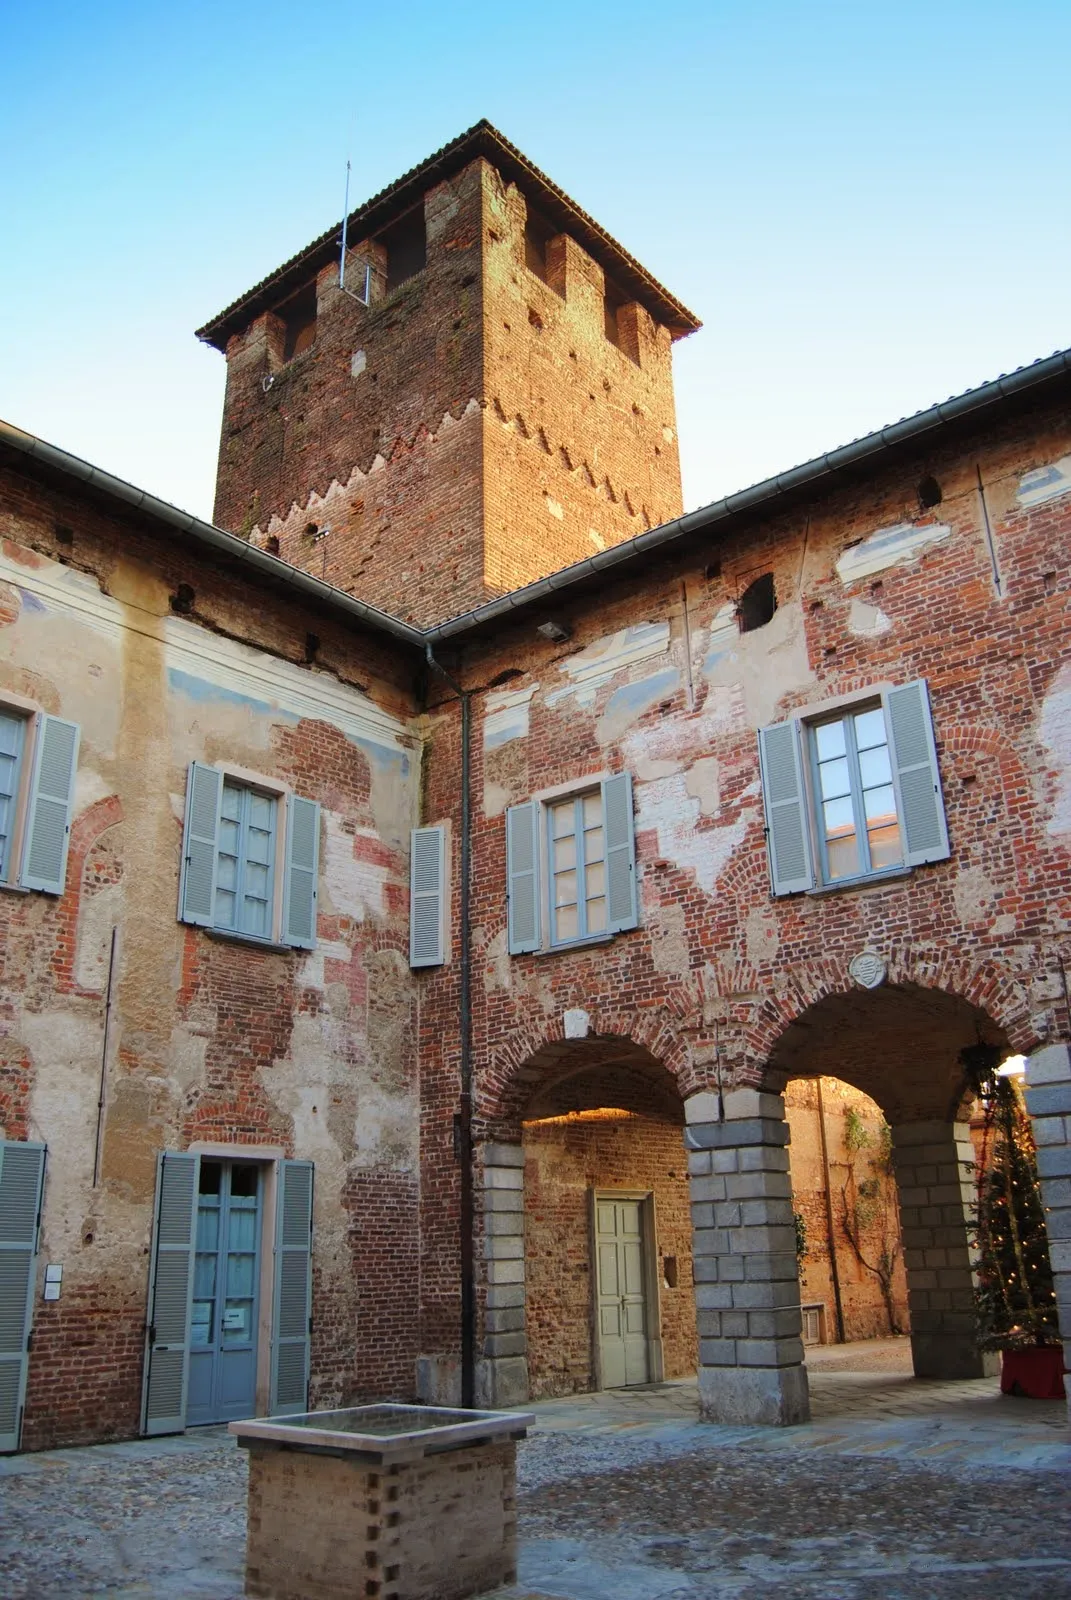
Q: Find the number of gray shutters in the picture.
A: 11